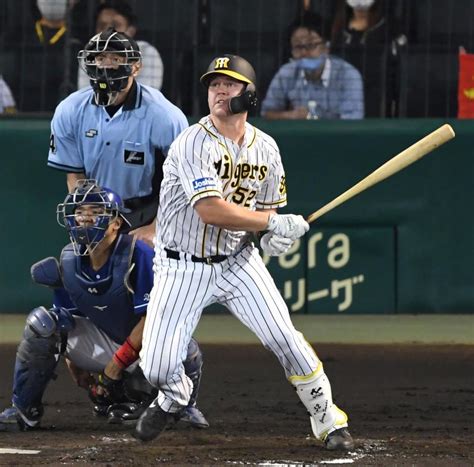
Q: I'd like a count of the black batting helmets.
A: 1